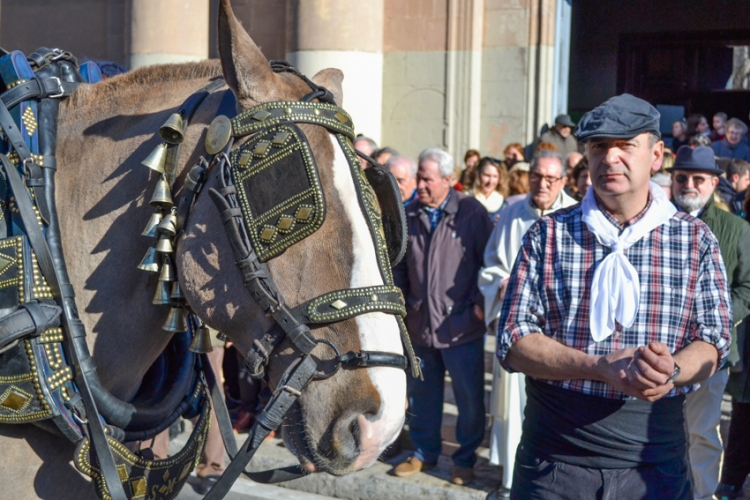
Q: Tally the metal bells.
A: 13